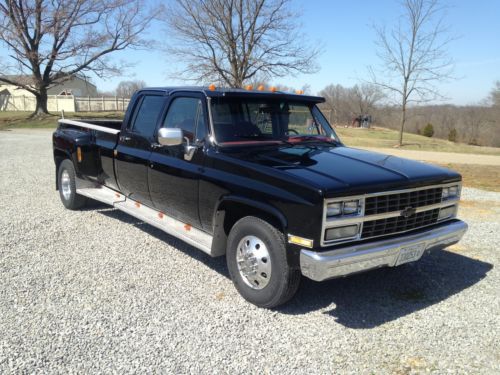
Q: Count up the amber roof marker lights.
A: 5